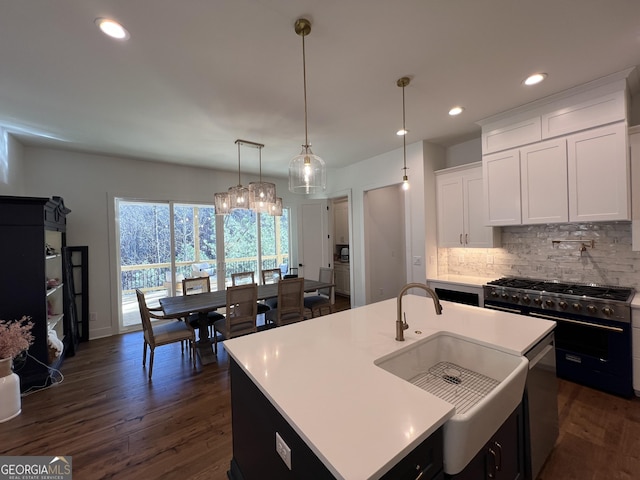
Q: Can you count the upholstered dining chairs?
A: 7